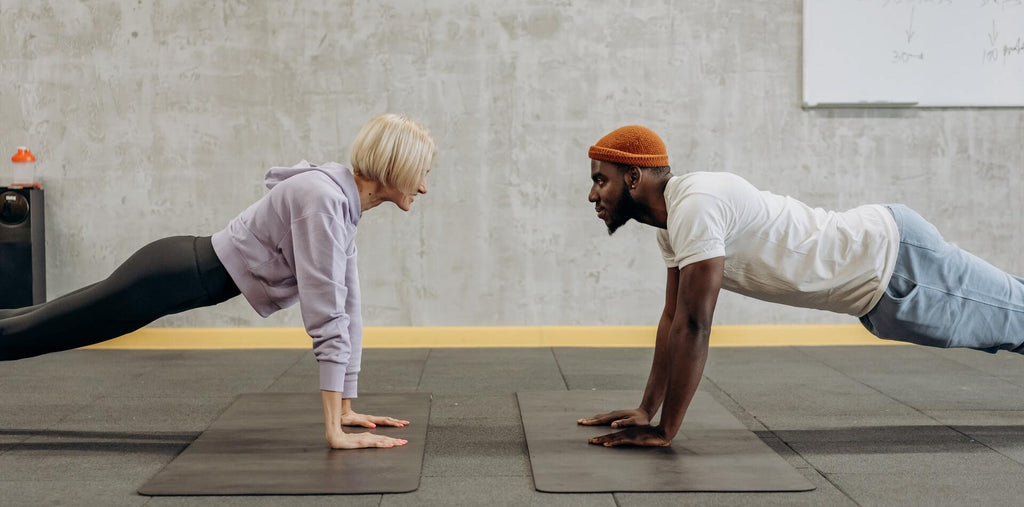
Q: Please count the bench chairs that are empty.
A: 0